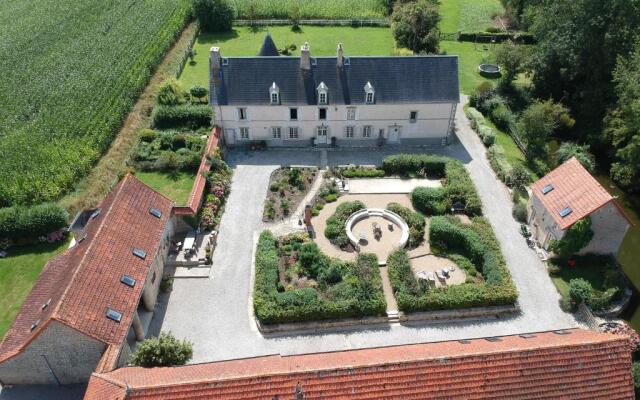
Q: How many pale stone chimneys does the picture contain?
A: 3